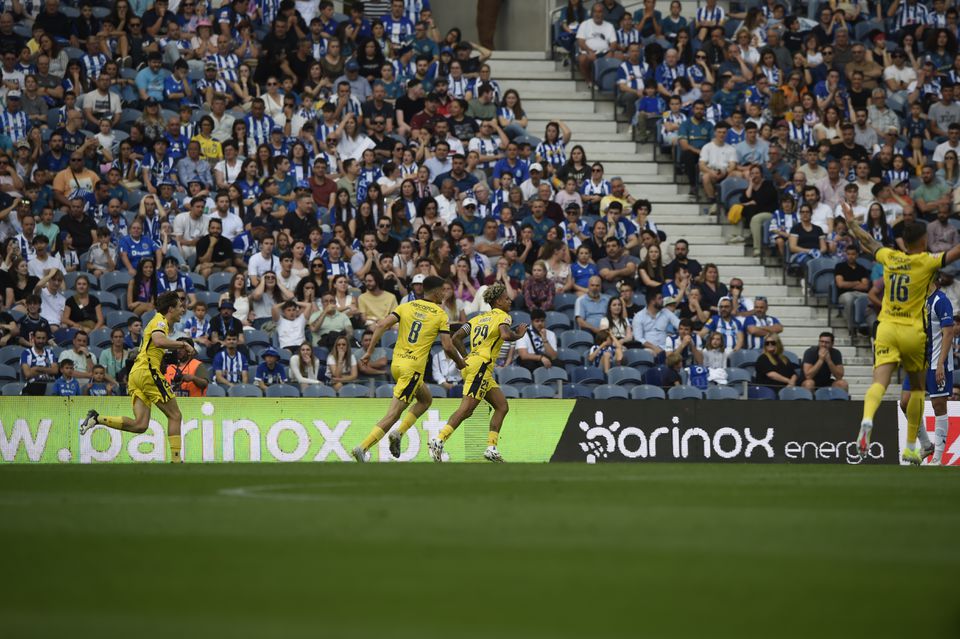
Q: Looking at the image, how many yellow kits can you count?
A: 4